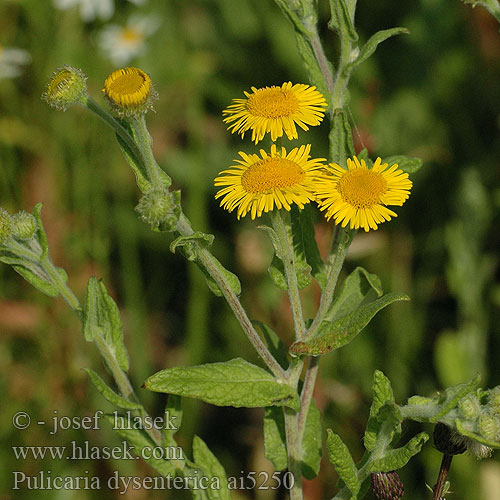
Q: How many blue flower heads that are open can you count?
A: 0